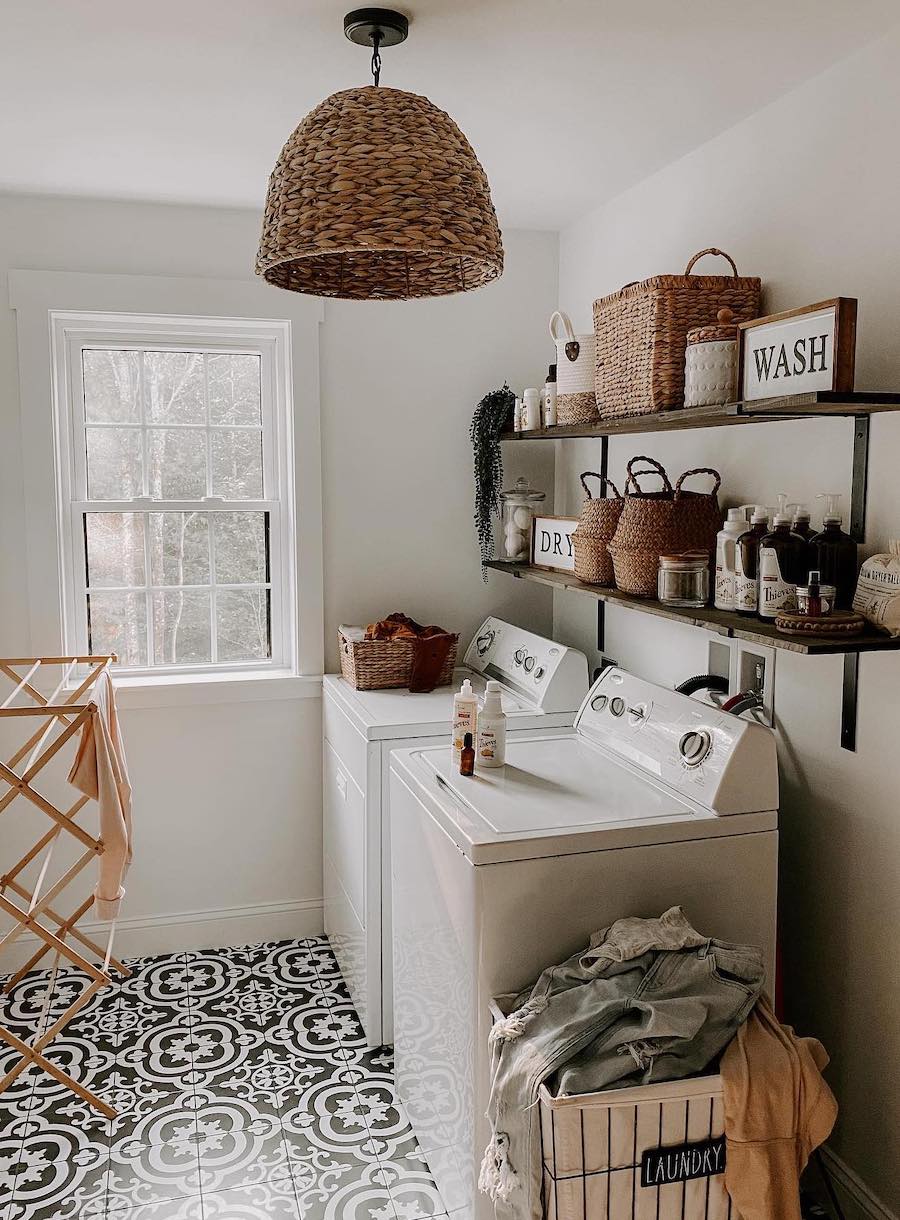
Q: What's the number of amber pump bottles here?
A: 4